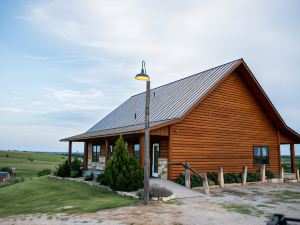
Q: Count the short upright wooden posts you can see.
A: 7